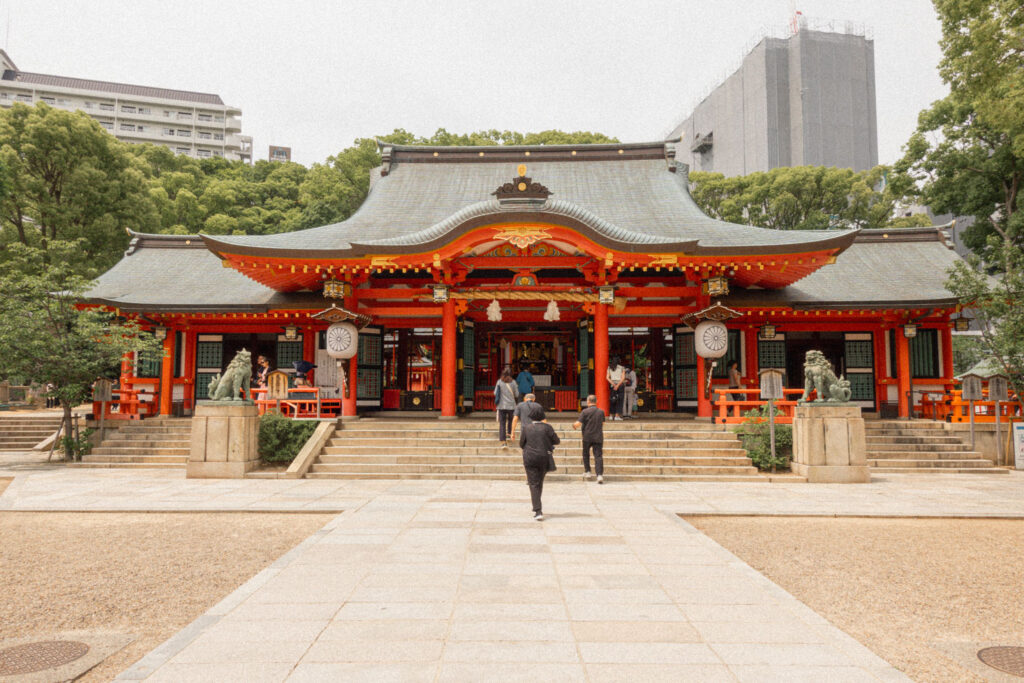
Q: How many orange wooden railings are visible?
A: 4